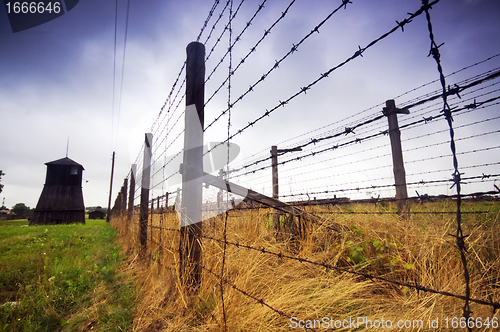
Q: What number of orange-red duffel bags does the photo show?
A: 0